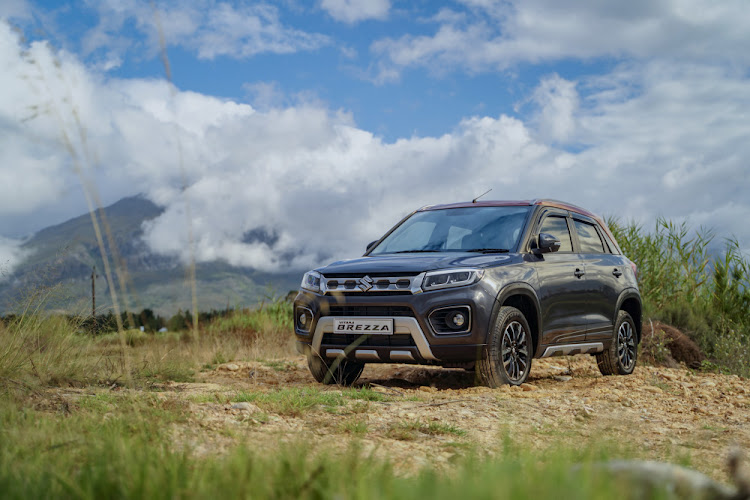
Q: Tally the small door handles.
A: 2